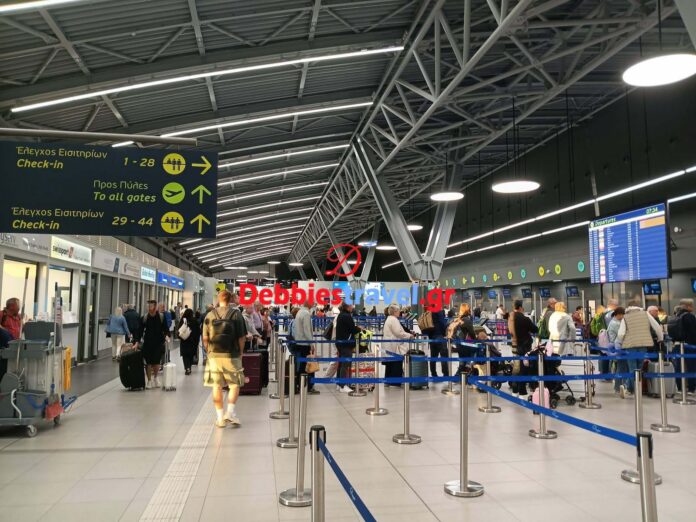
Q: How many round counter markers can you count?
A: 12